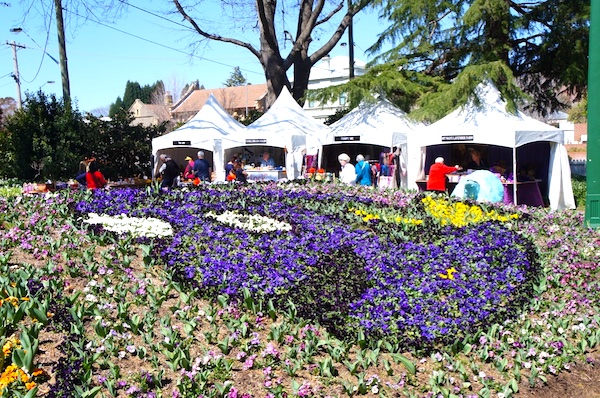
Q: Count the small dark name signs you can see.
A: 4